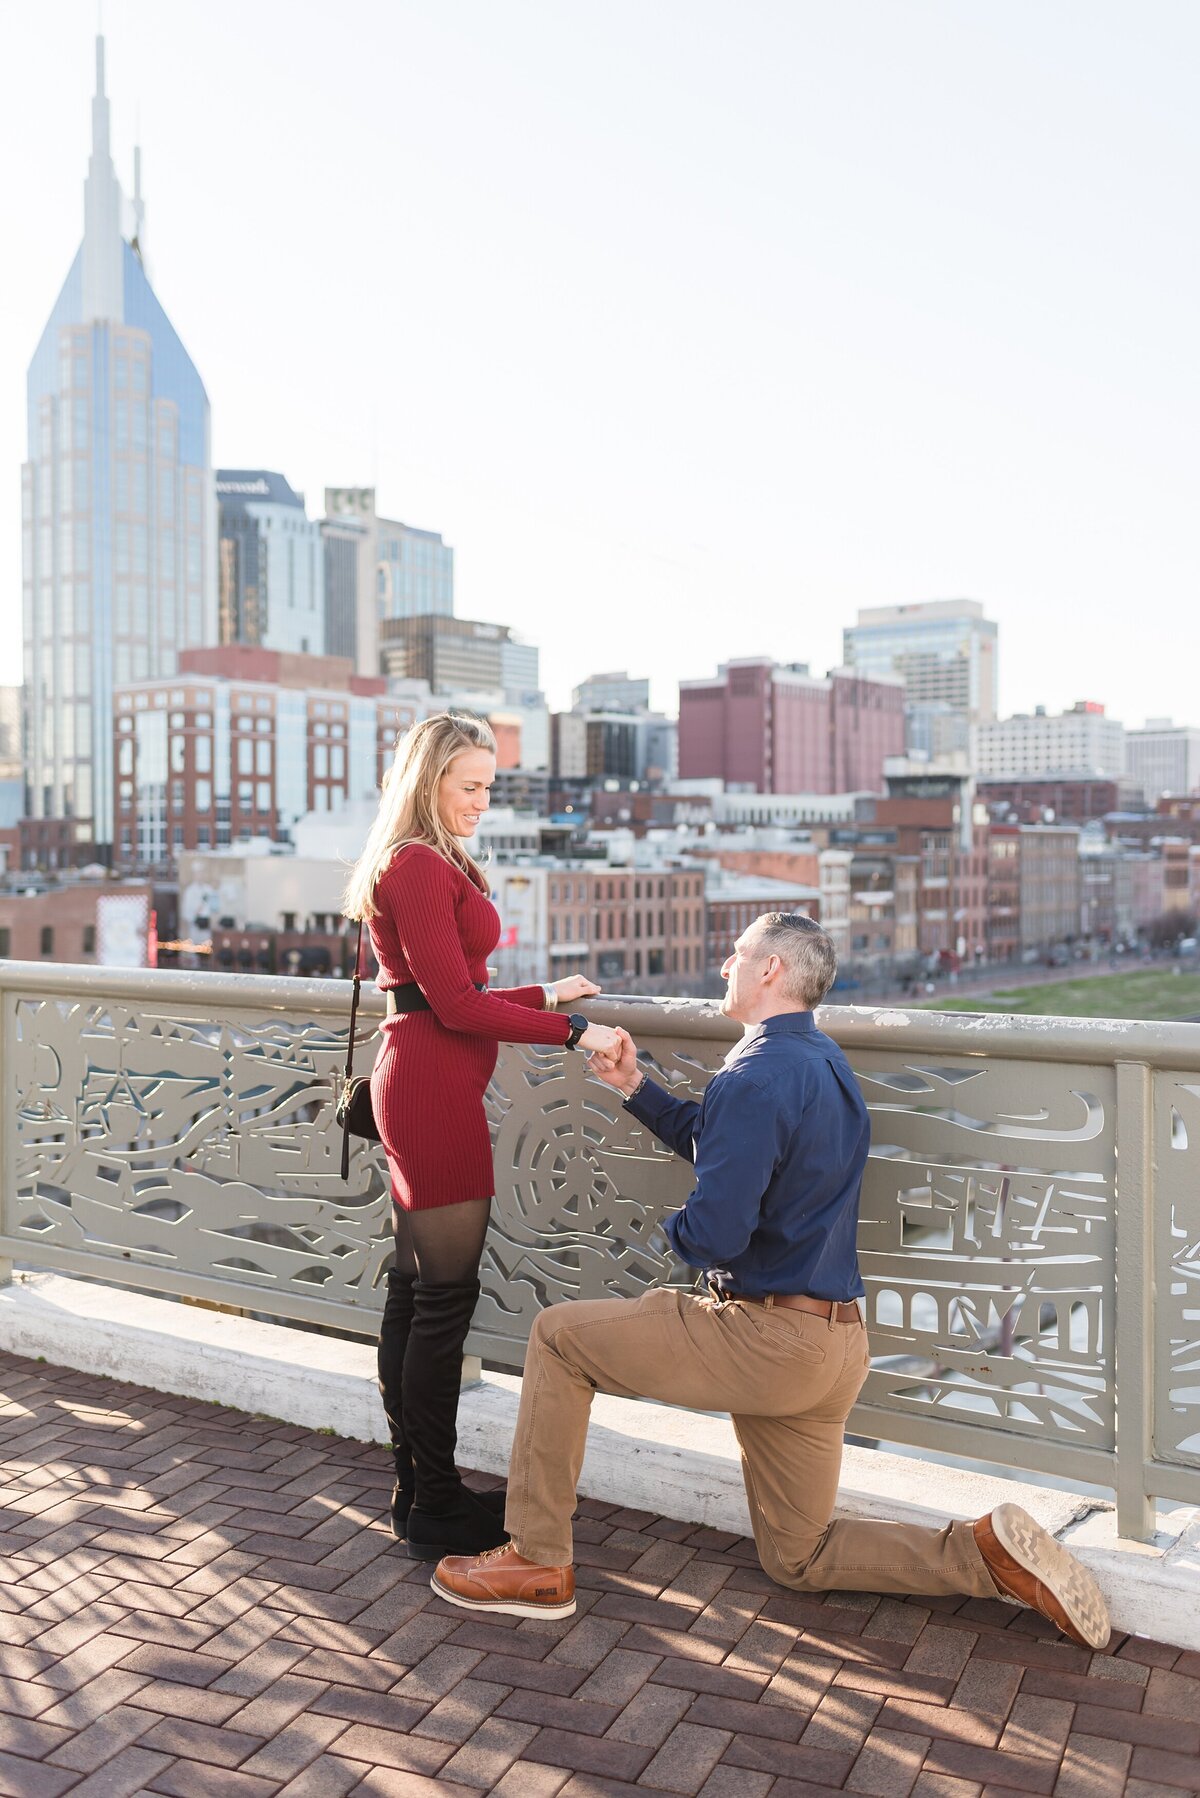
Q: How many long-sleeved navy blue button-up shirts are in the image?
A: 1